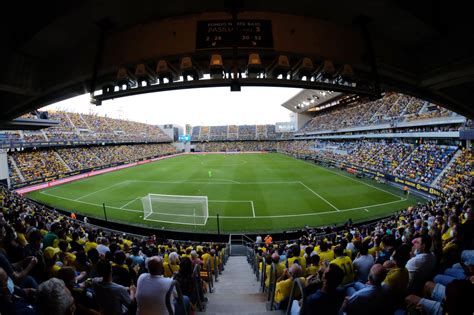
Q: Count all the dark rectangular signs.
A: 1